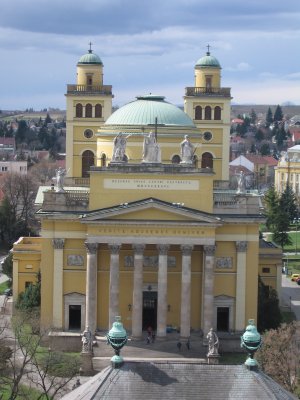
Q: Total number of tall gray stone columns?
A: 6